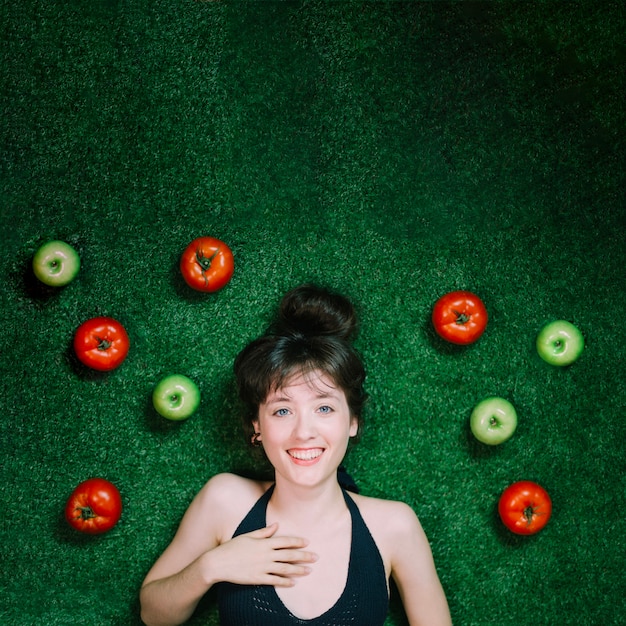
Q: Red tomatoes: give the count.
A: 5